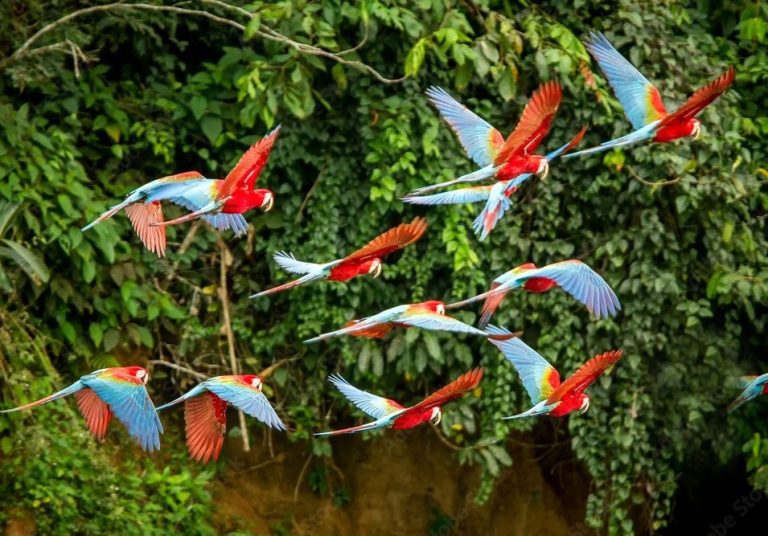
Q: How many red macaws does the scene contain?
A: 13